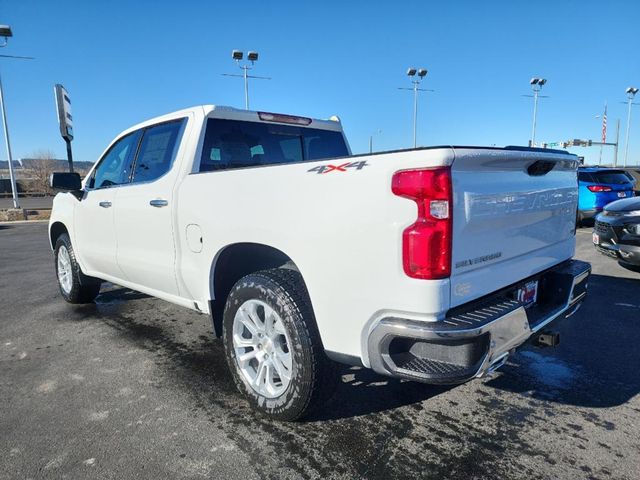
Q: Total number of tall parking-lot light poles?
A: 5